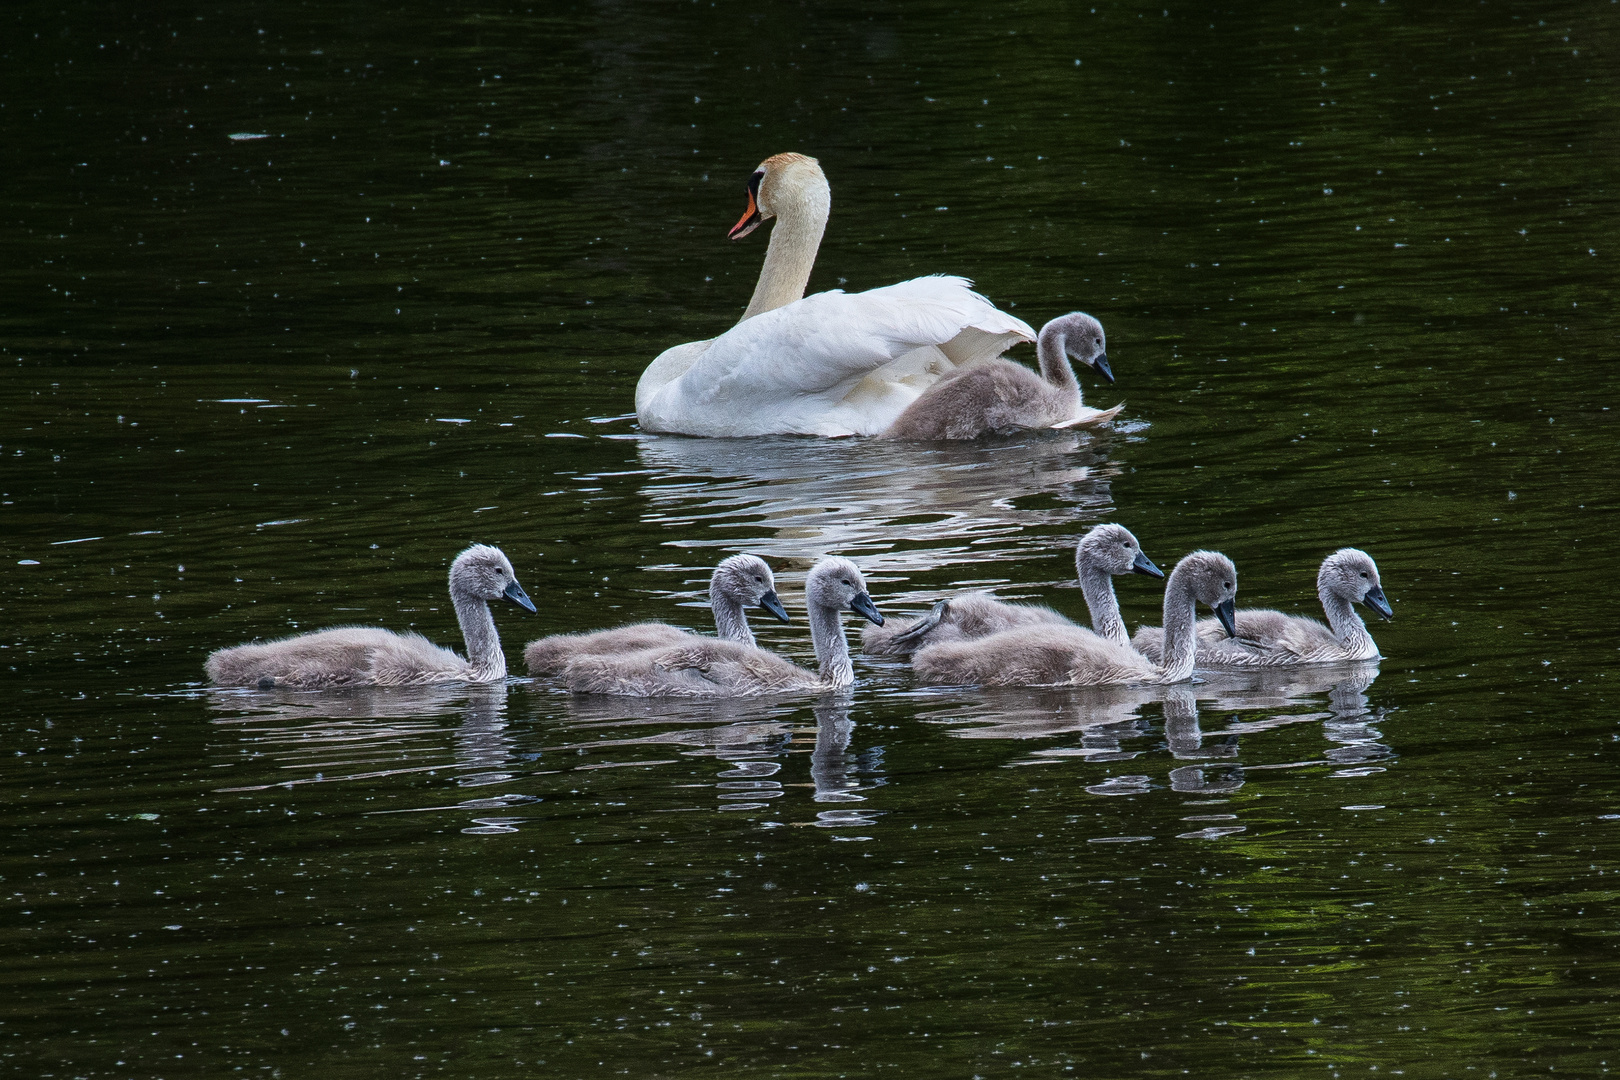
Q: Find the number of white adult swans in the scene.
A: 1